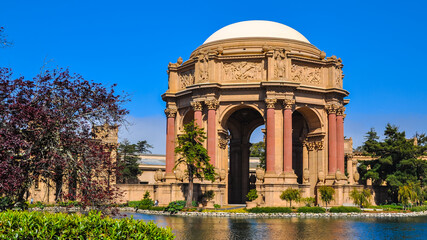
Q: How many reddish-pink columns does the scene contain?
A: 7